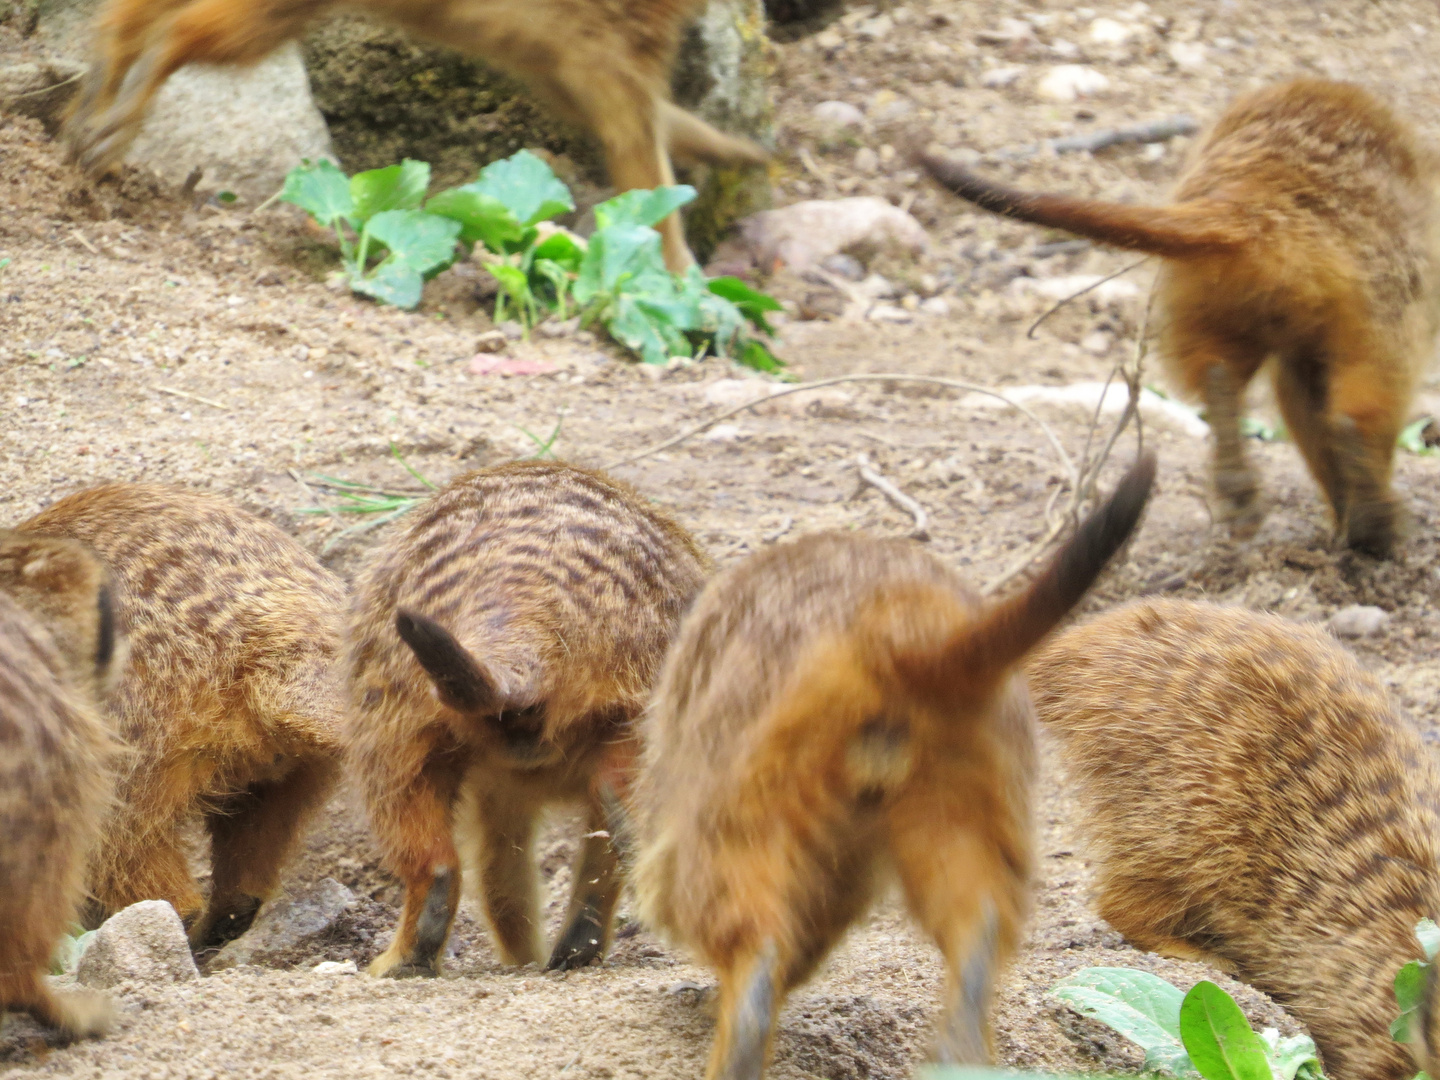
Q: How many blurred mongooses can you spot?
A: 3